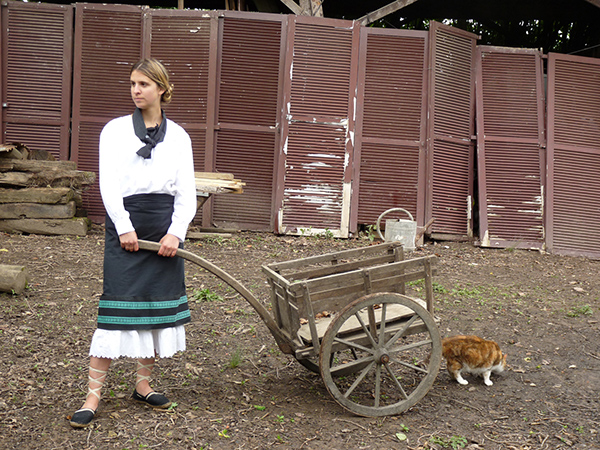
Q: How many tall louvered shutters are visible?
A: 9